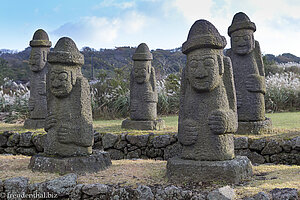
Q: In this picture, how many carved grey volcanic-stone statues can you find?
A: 5